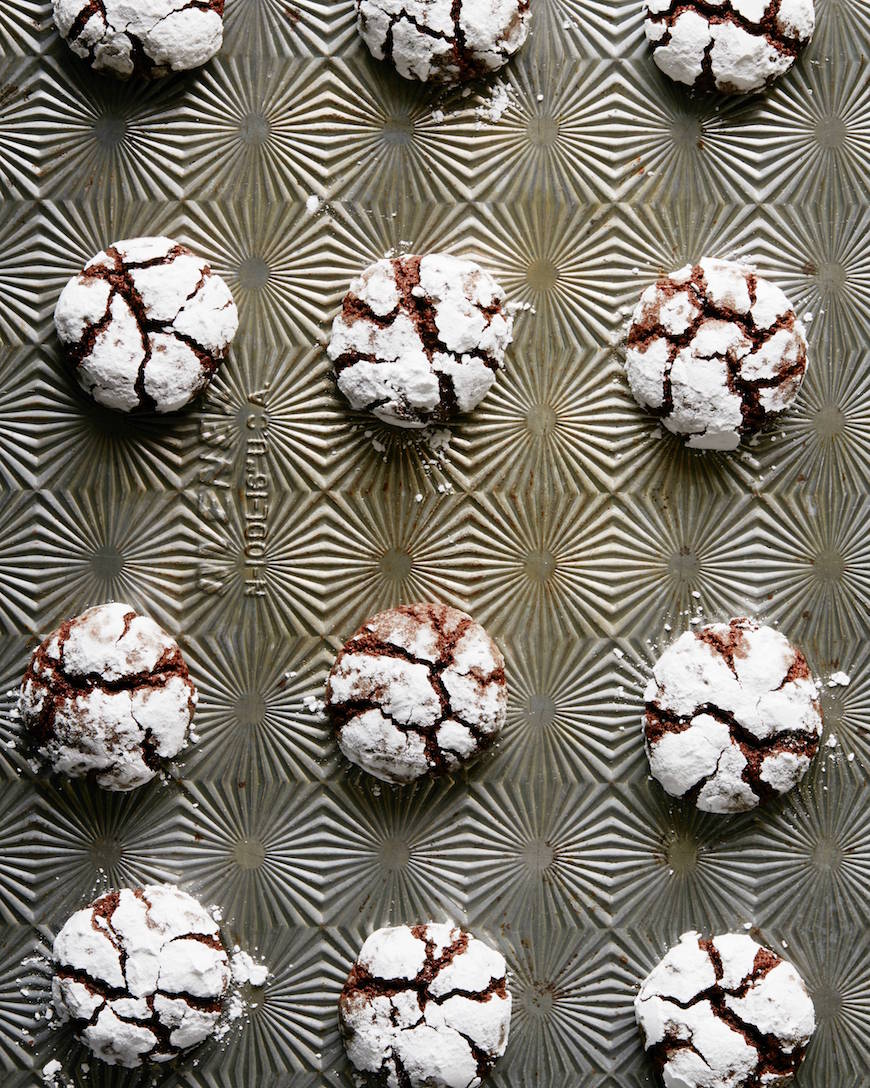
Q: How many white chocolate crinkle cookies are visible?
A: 12